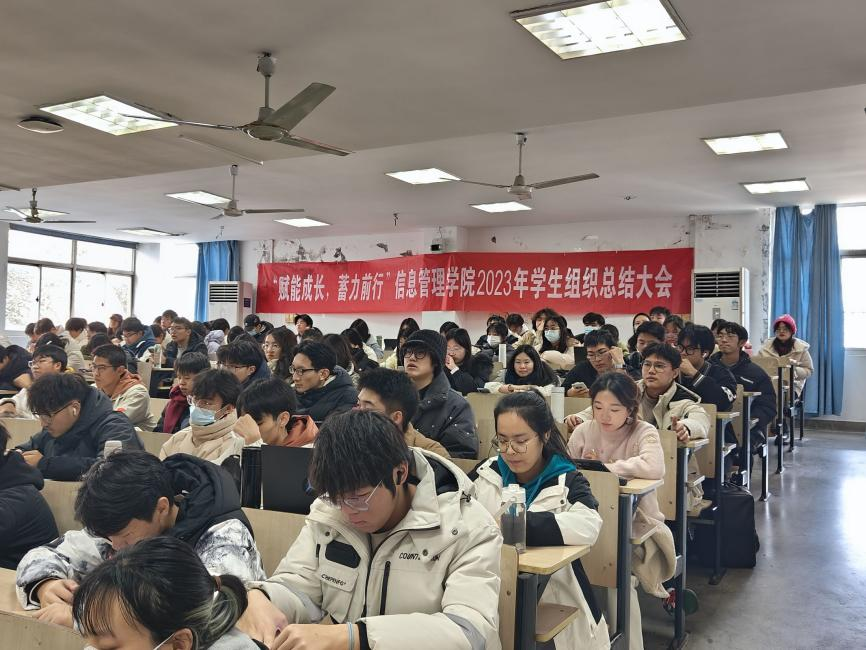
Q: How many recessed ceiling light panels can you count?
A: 10